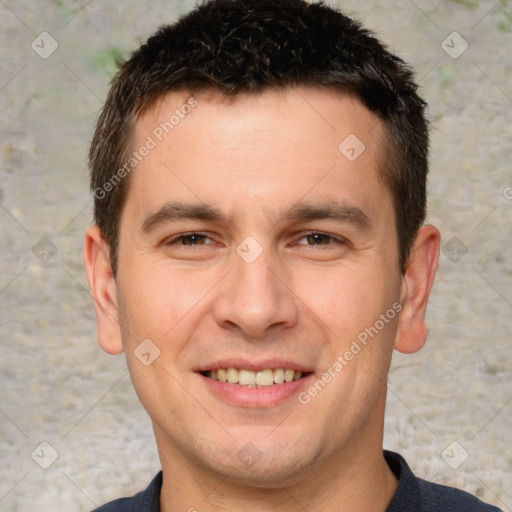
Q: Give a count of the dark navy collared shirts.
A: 1